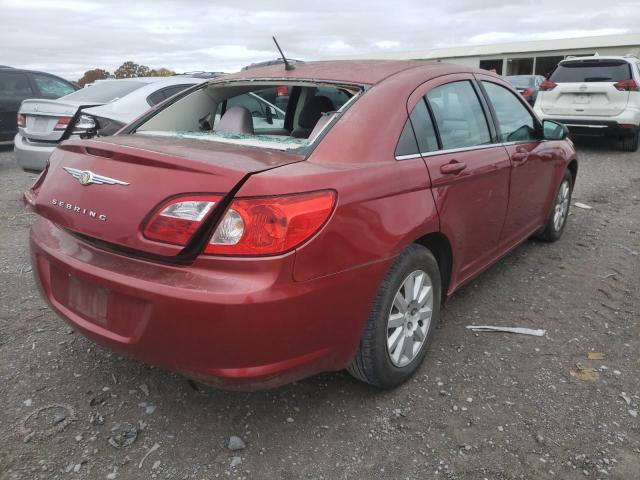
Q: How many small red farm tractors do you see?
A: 0